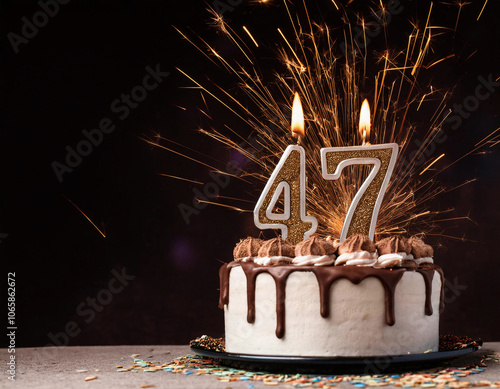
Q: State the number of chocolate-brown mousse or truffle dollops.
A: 6